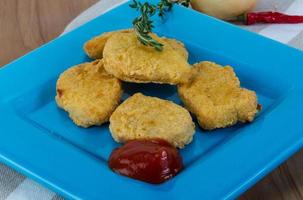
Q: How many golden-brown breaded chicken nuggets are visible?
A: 5